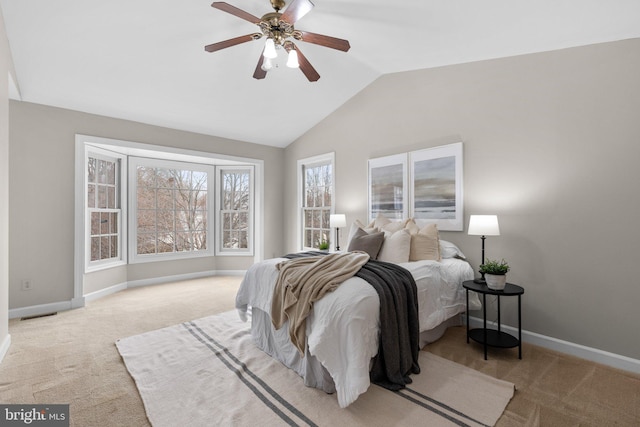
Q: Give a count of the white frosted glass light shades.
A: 3